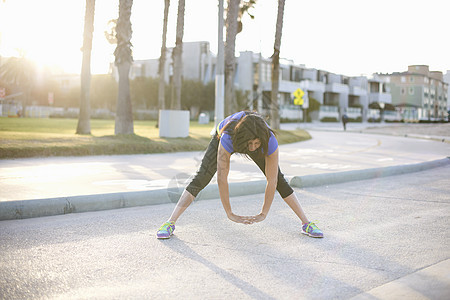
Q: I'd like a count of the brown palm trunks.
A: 6